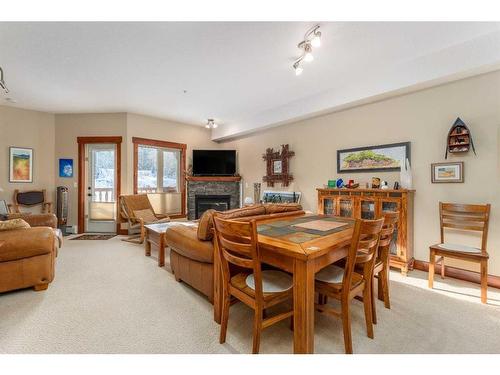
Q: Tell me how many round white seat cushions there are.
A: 3